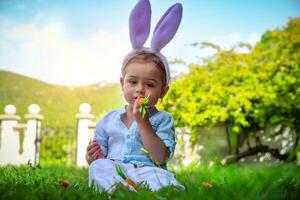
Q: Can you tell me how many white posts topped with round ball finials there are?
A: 3